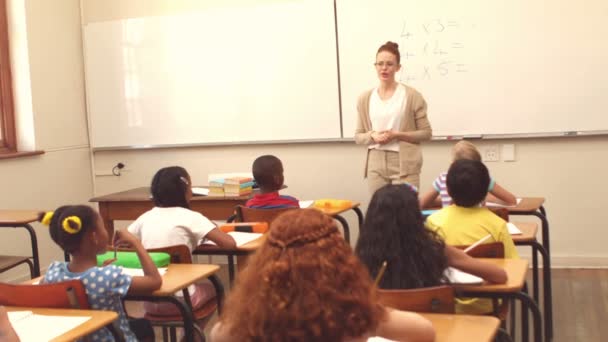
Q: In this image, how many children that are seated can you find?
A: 7